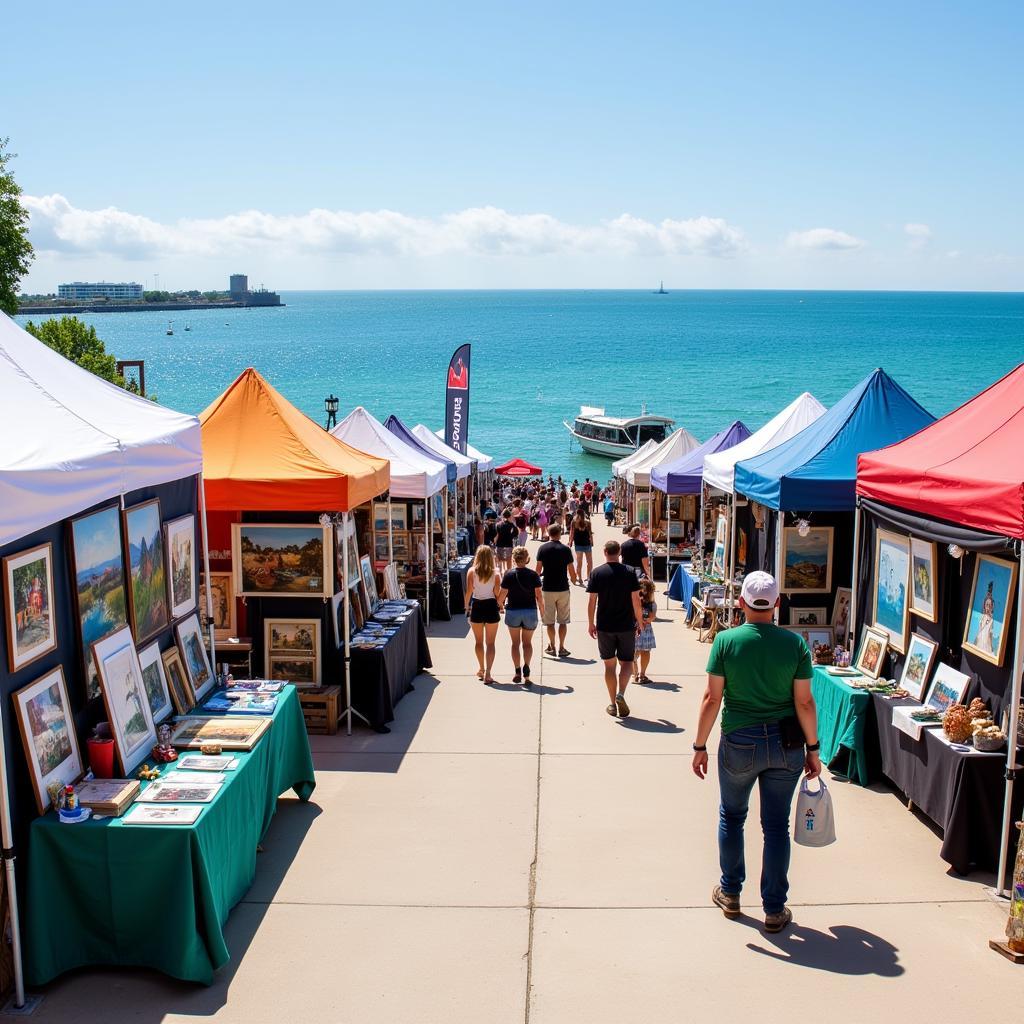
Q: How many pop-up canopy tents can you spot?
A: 13